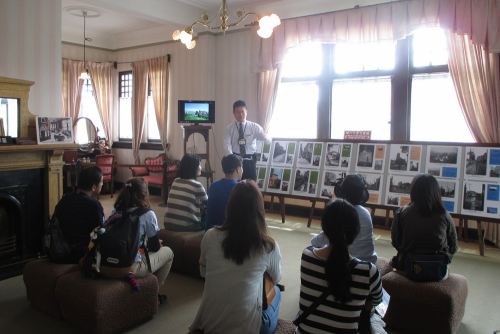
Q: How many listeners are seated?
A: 8